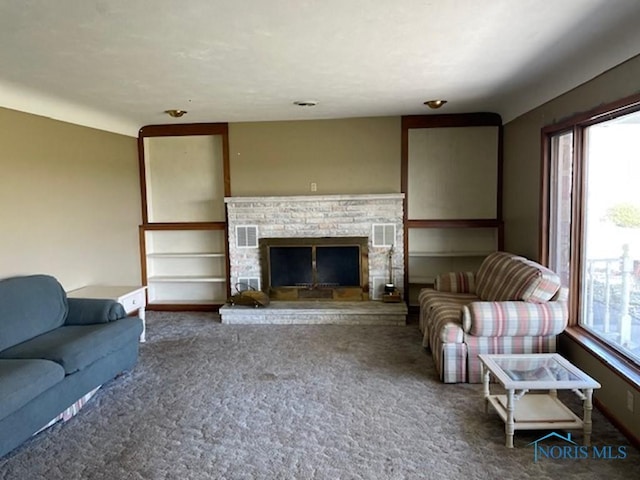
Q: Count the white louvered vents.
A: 4